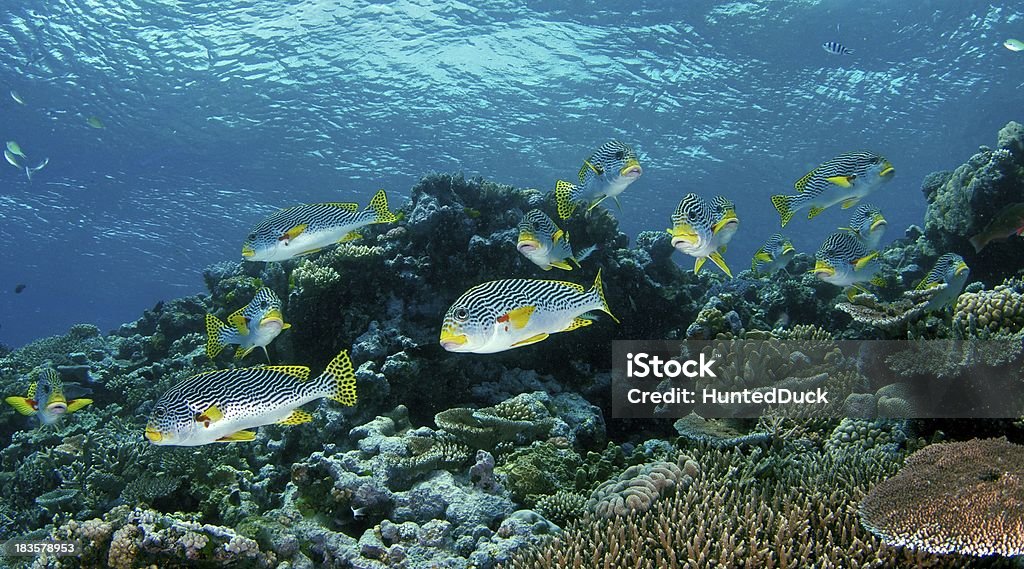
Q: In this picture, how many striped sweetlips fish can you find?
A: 14